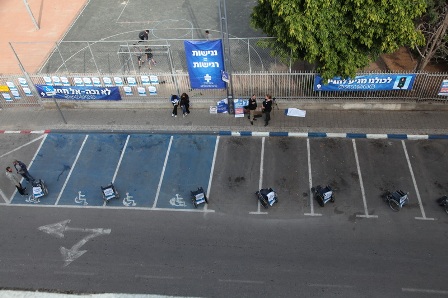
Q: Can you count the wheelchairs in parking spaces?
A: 7